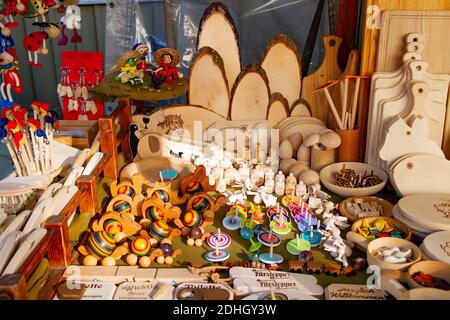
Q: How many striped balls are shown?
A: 11